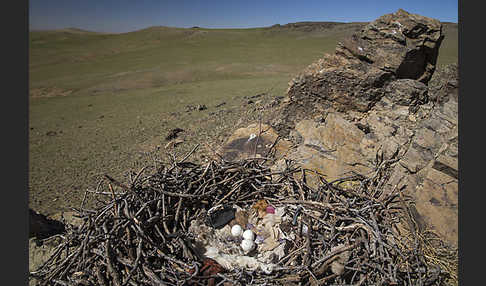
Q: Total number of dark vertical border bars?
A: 2